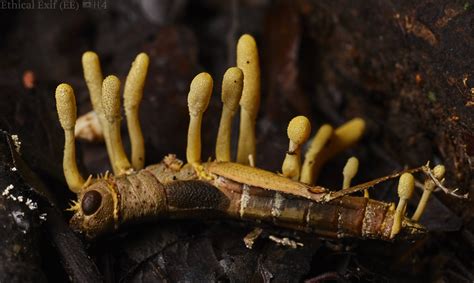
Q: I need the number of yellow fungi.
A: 13